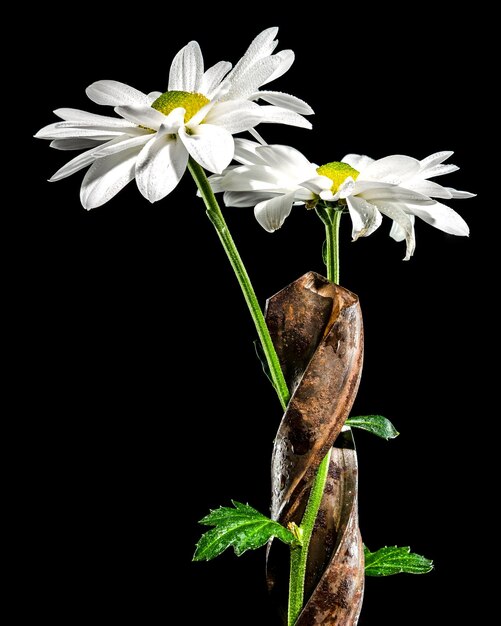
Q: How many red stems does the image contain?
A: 0